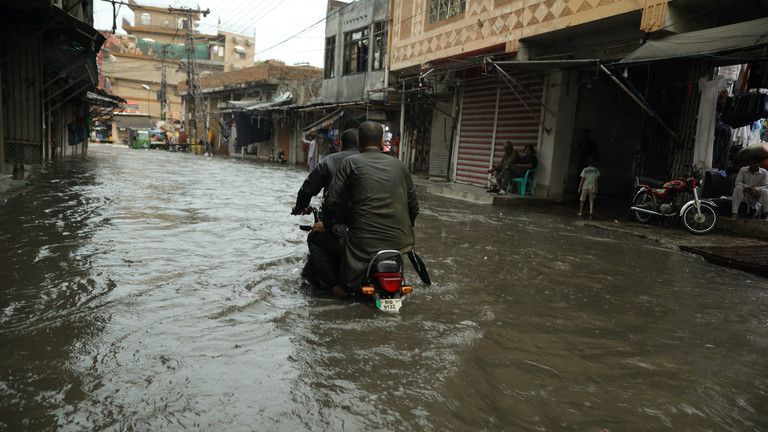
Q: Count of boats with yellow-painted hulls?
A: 0